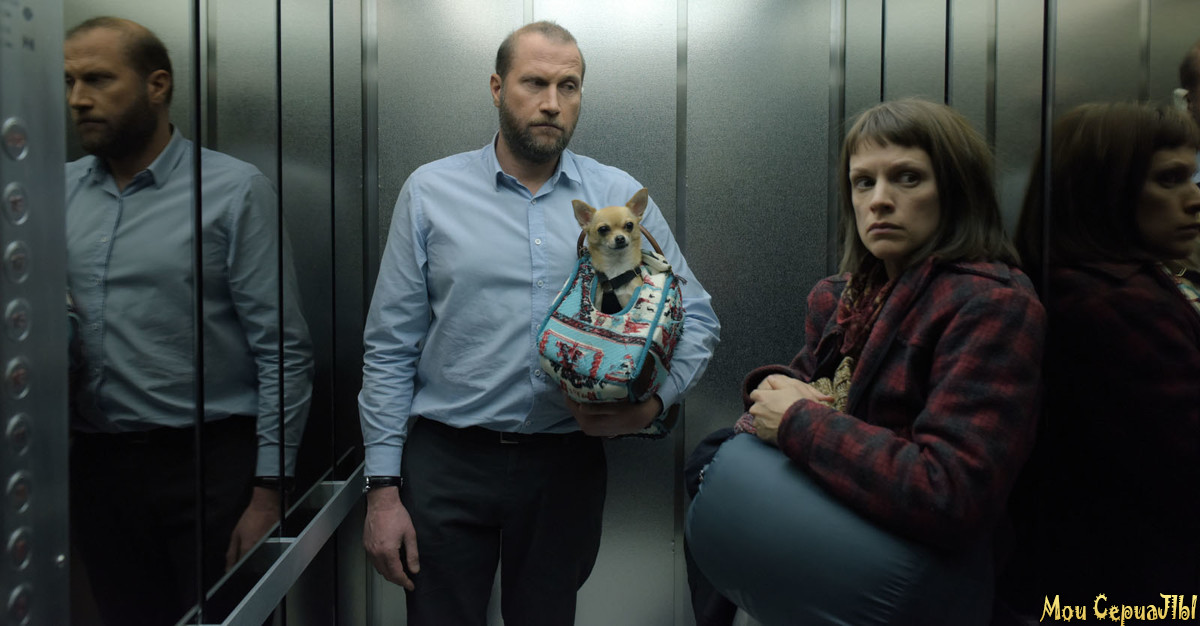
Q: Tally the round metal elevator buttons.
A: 9